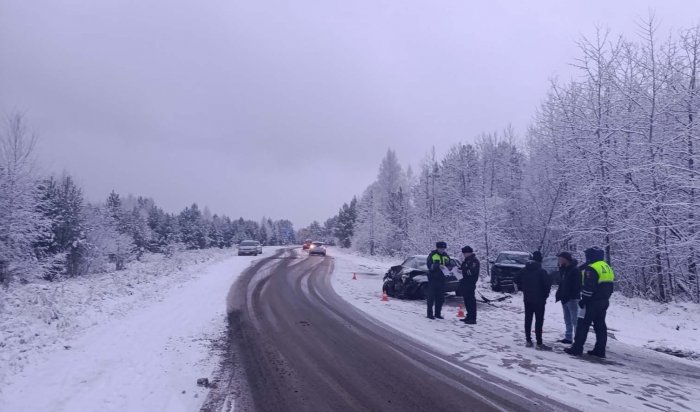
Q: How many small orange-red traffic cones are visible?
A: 3